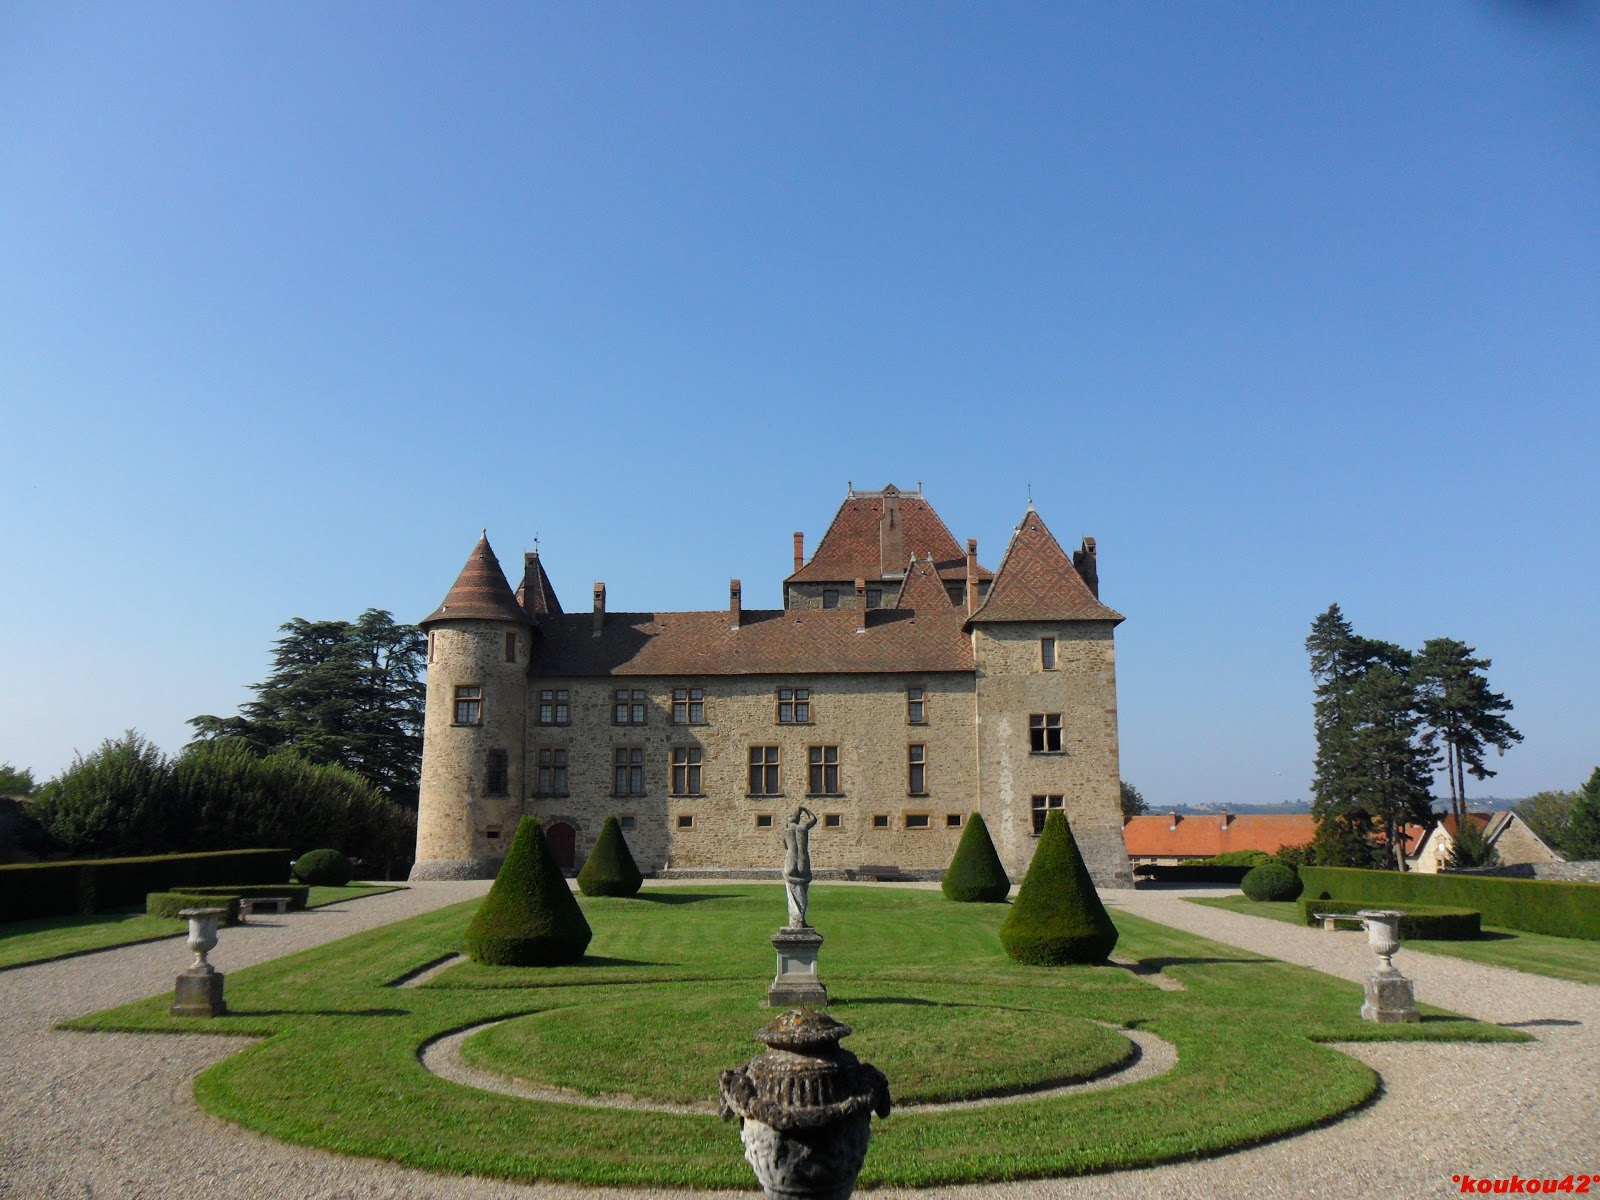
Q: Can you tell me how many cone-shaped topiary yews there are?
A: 4